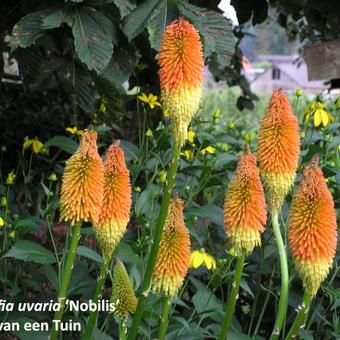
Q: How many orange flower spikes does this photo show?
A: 7